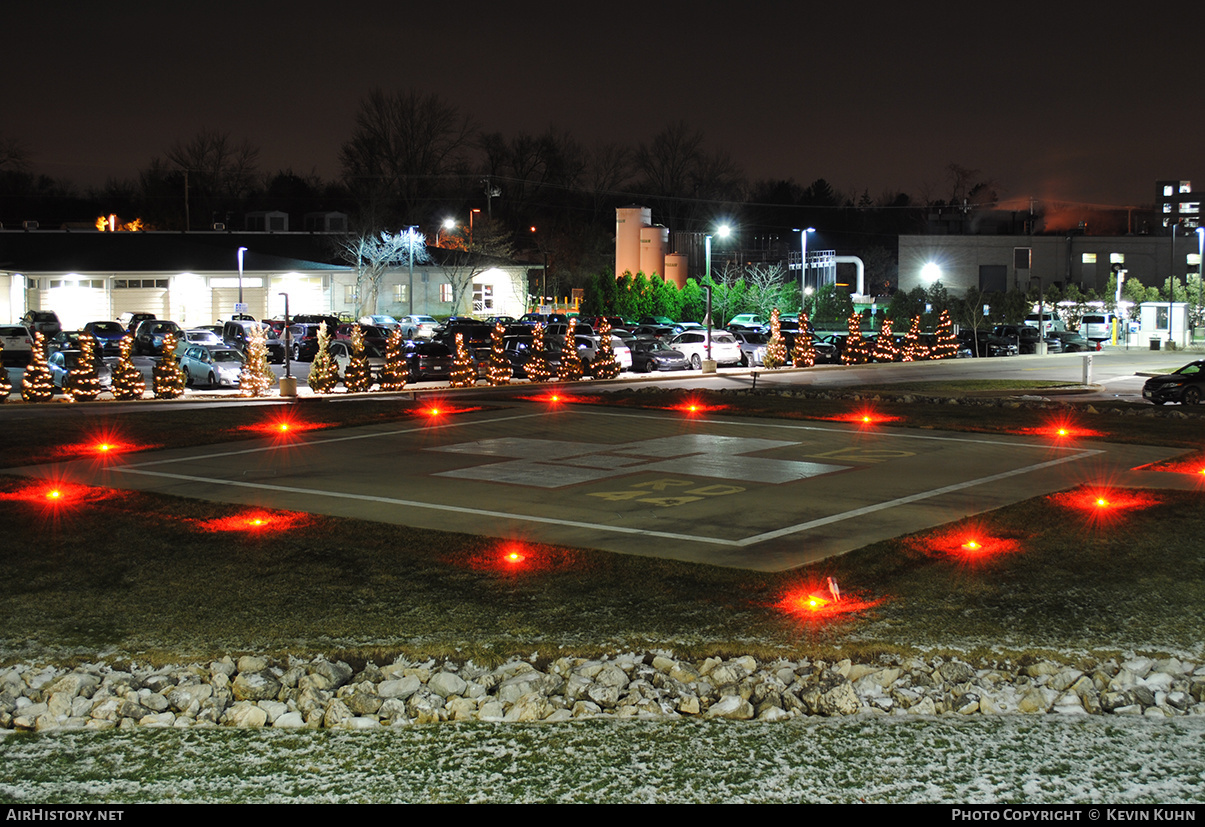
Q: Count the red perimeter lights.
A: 14